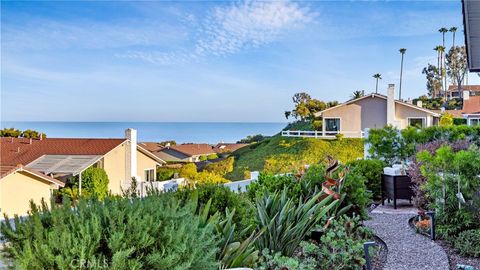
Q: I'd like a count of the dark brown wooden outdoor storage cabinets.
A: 1